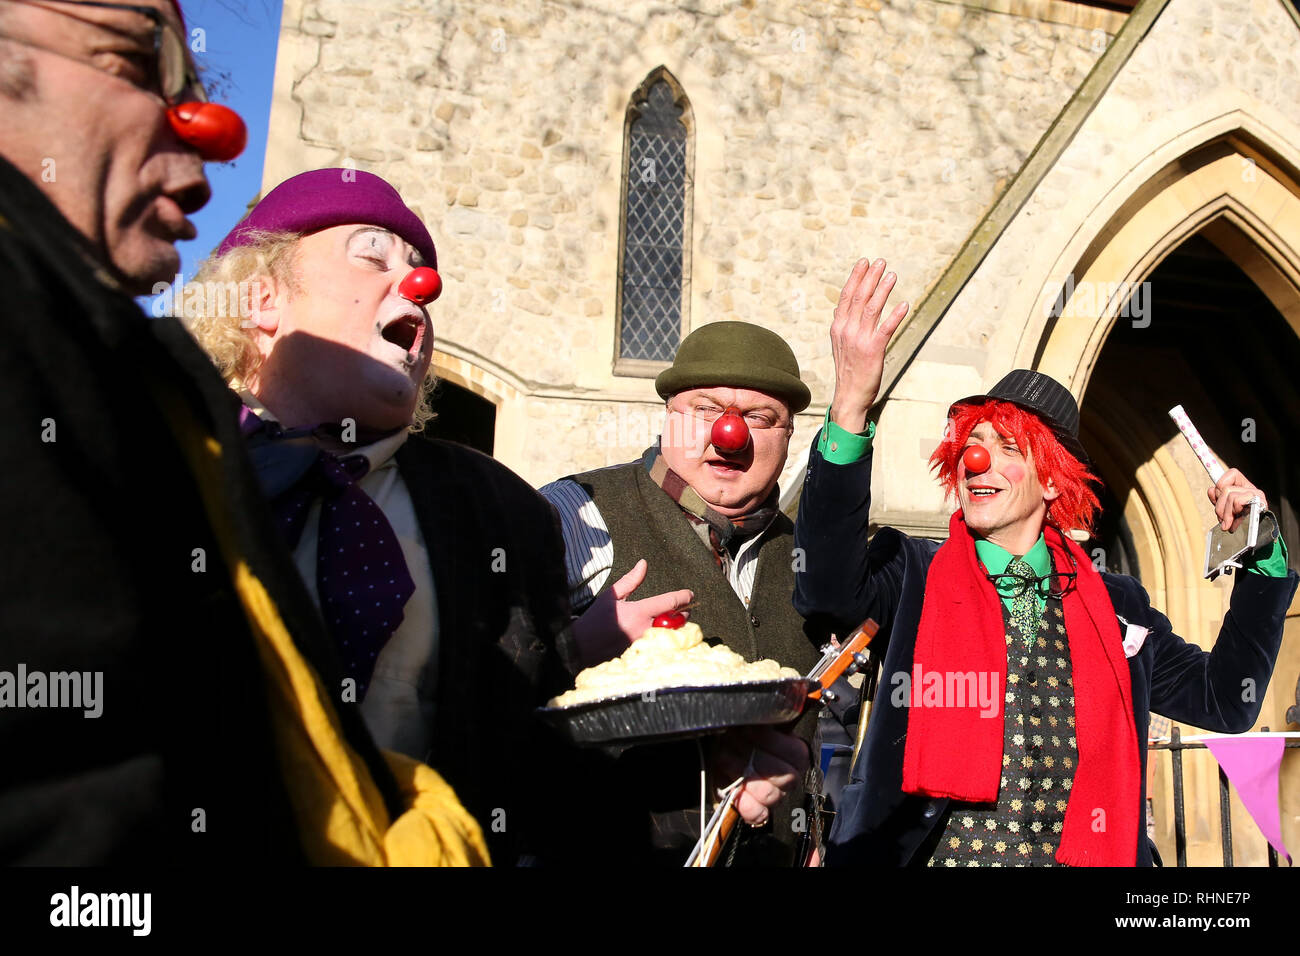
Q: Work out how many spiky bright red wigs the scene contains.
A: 1